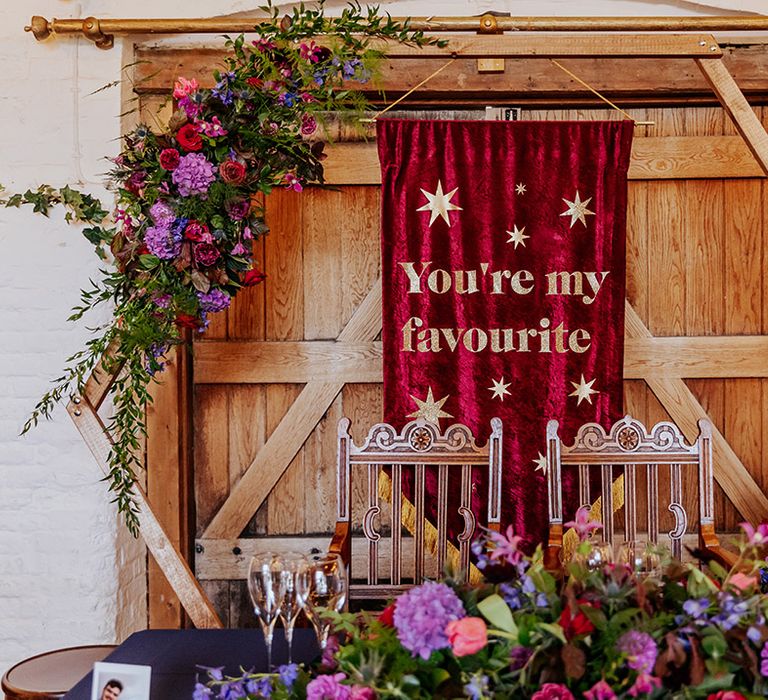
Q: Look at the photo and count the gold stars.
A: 8